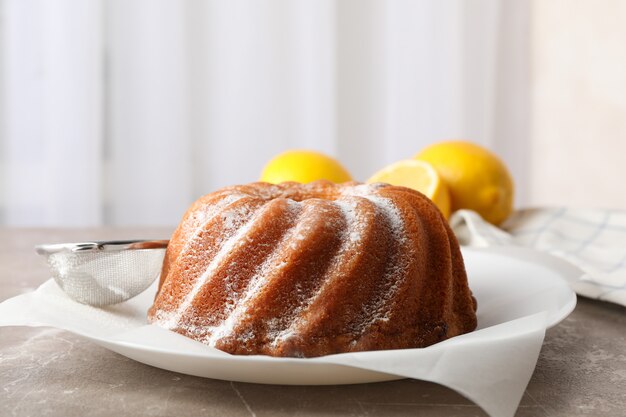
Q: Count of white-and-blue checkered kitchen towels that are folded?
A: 1